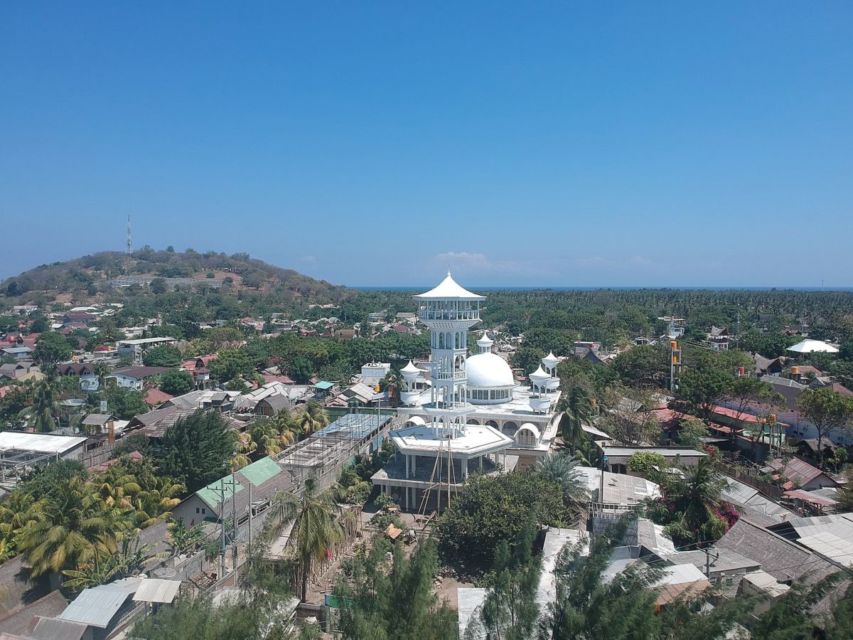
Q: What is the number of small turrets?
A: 4